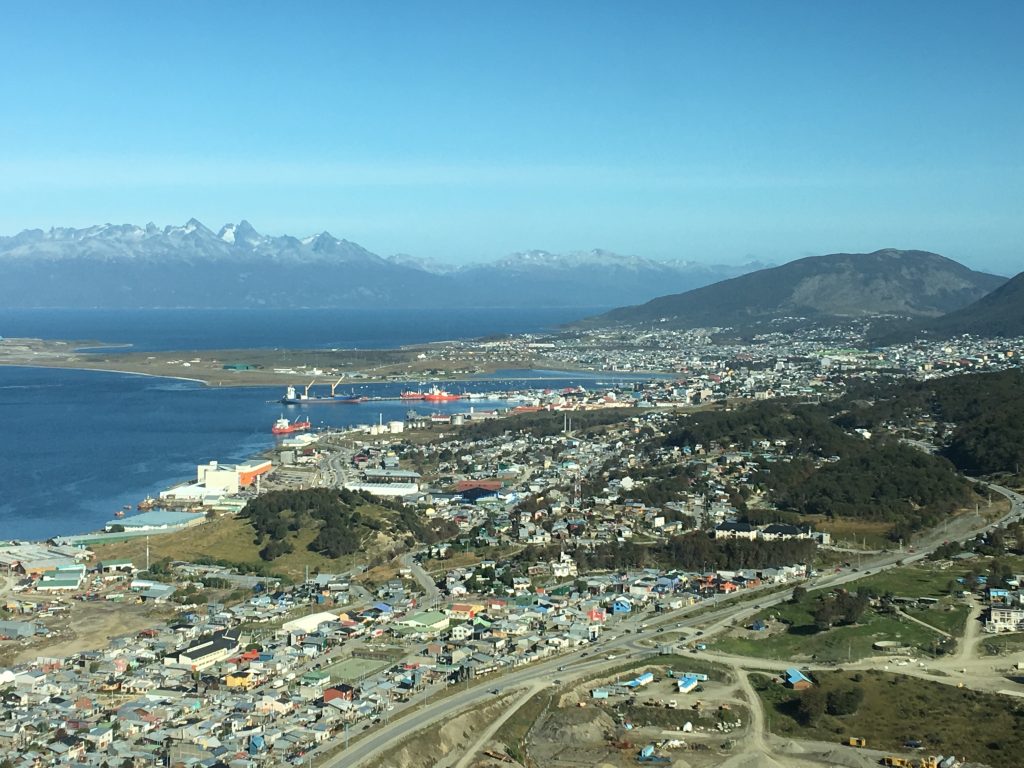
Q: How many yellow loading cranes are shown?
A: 2